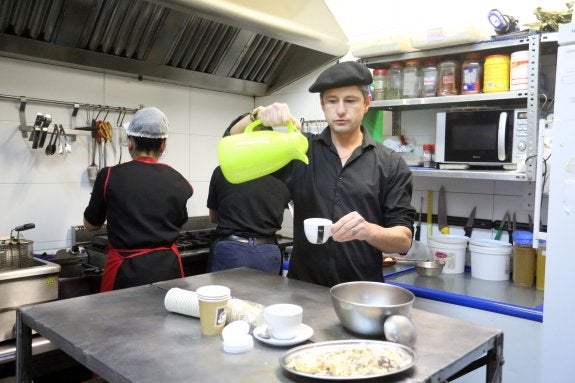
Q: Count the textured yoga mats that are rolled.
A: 0